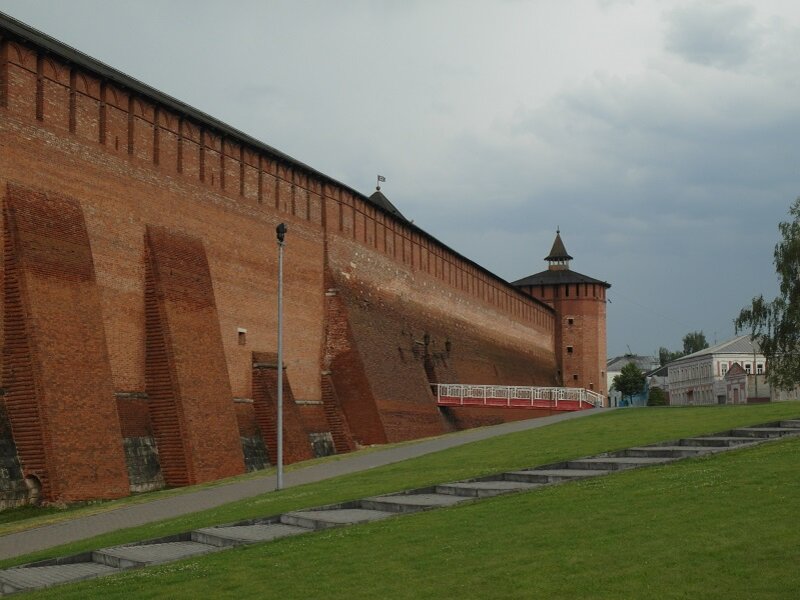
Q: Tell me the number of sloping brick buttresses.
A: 4